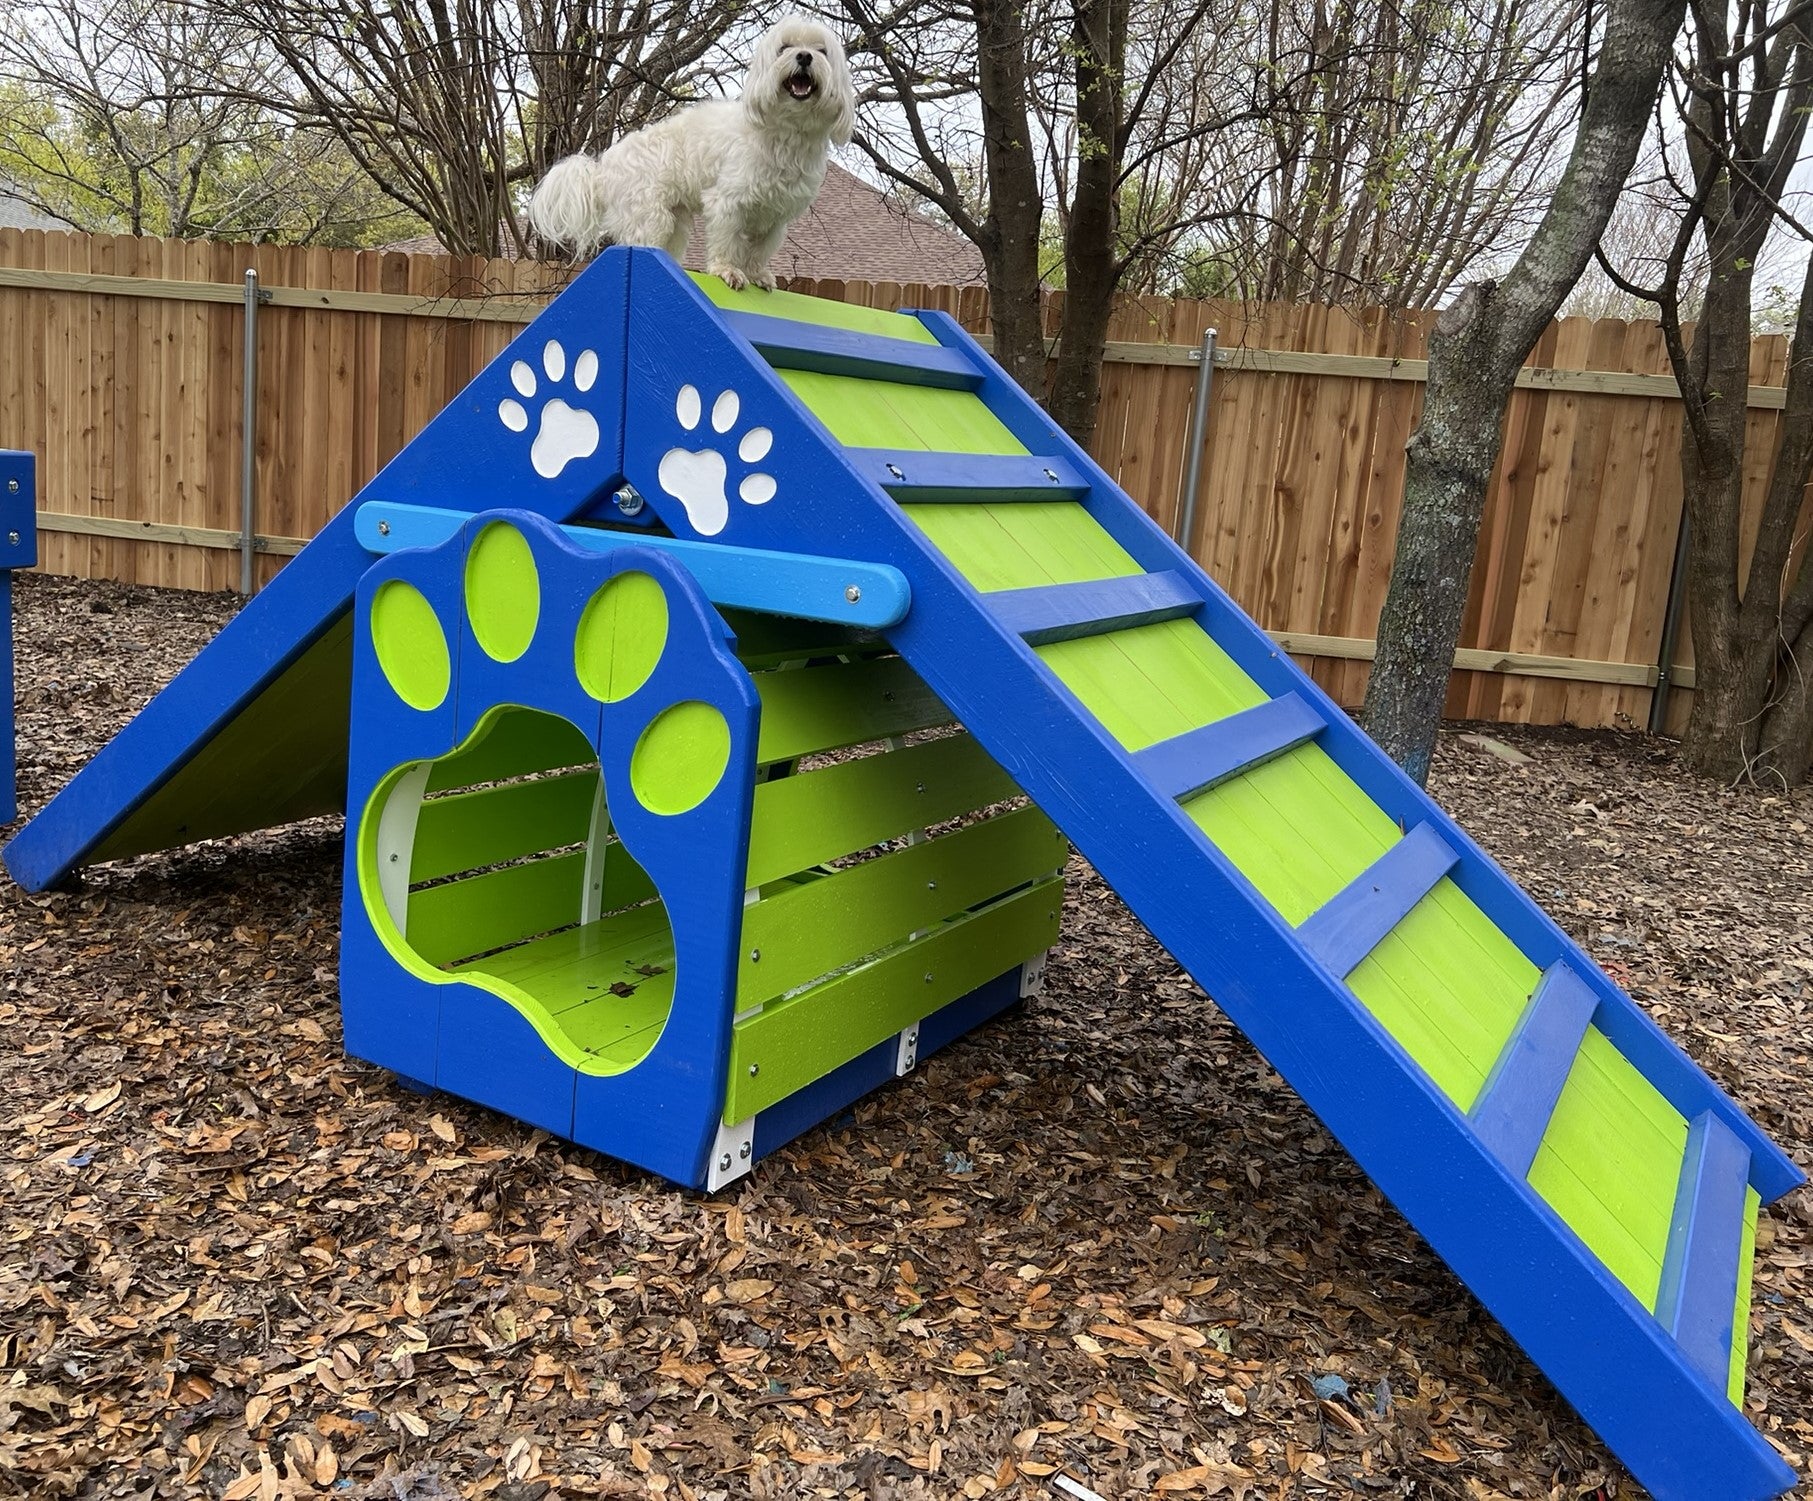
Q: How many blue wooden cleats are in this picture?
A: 7